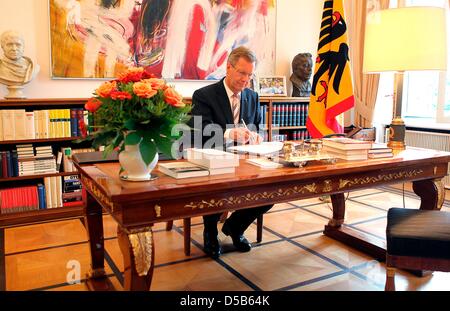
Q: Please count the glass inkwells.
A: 2